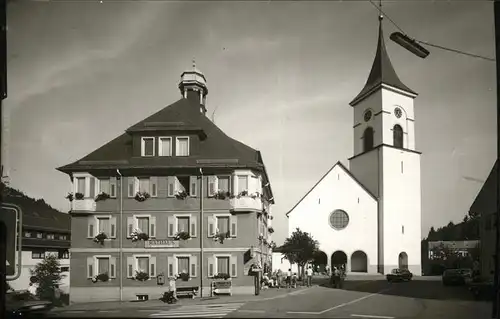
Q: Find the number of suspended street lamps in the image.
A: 1